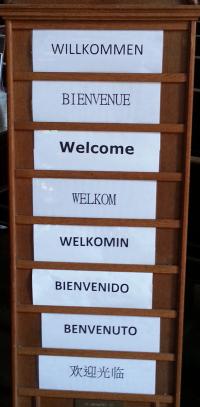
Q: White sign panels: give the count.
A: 8